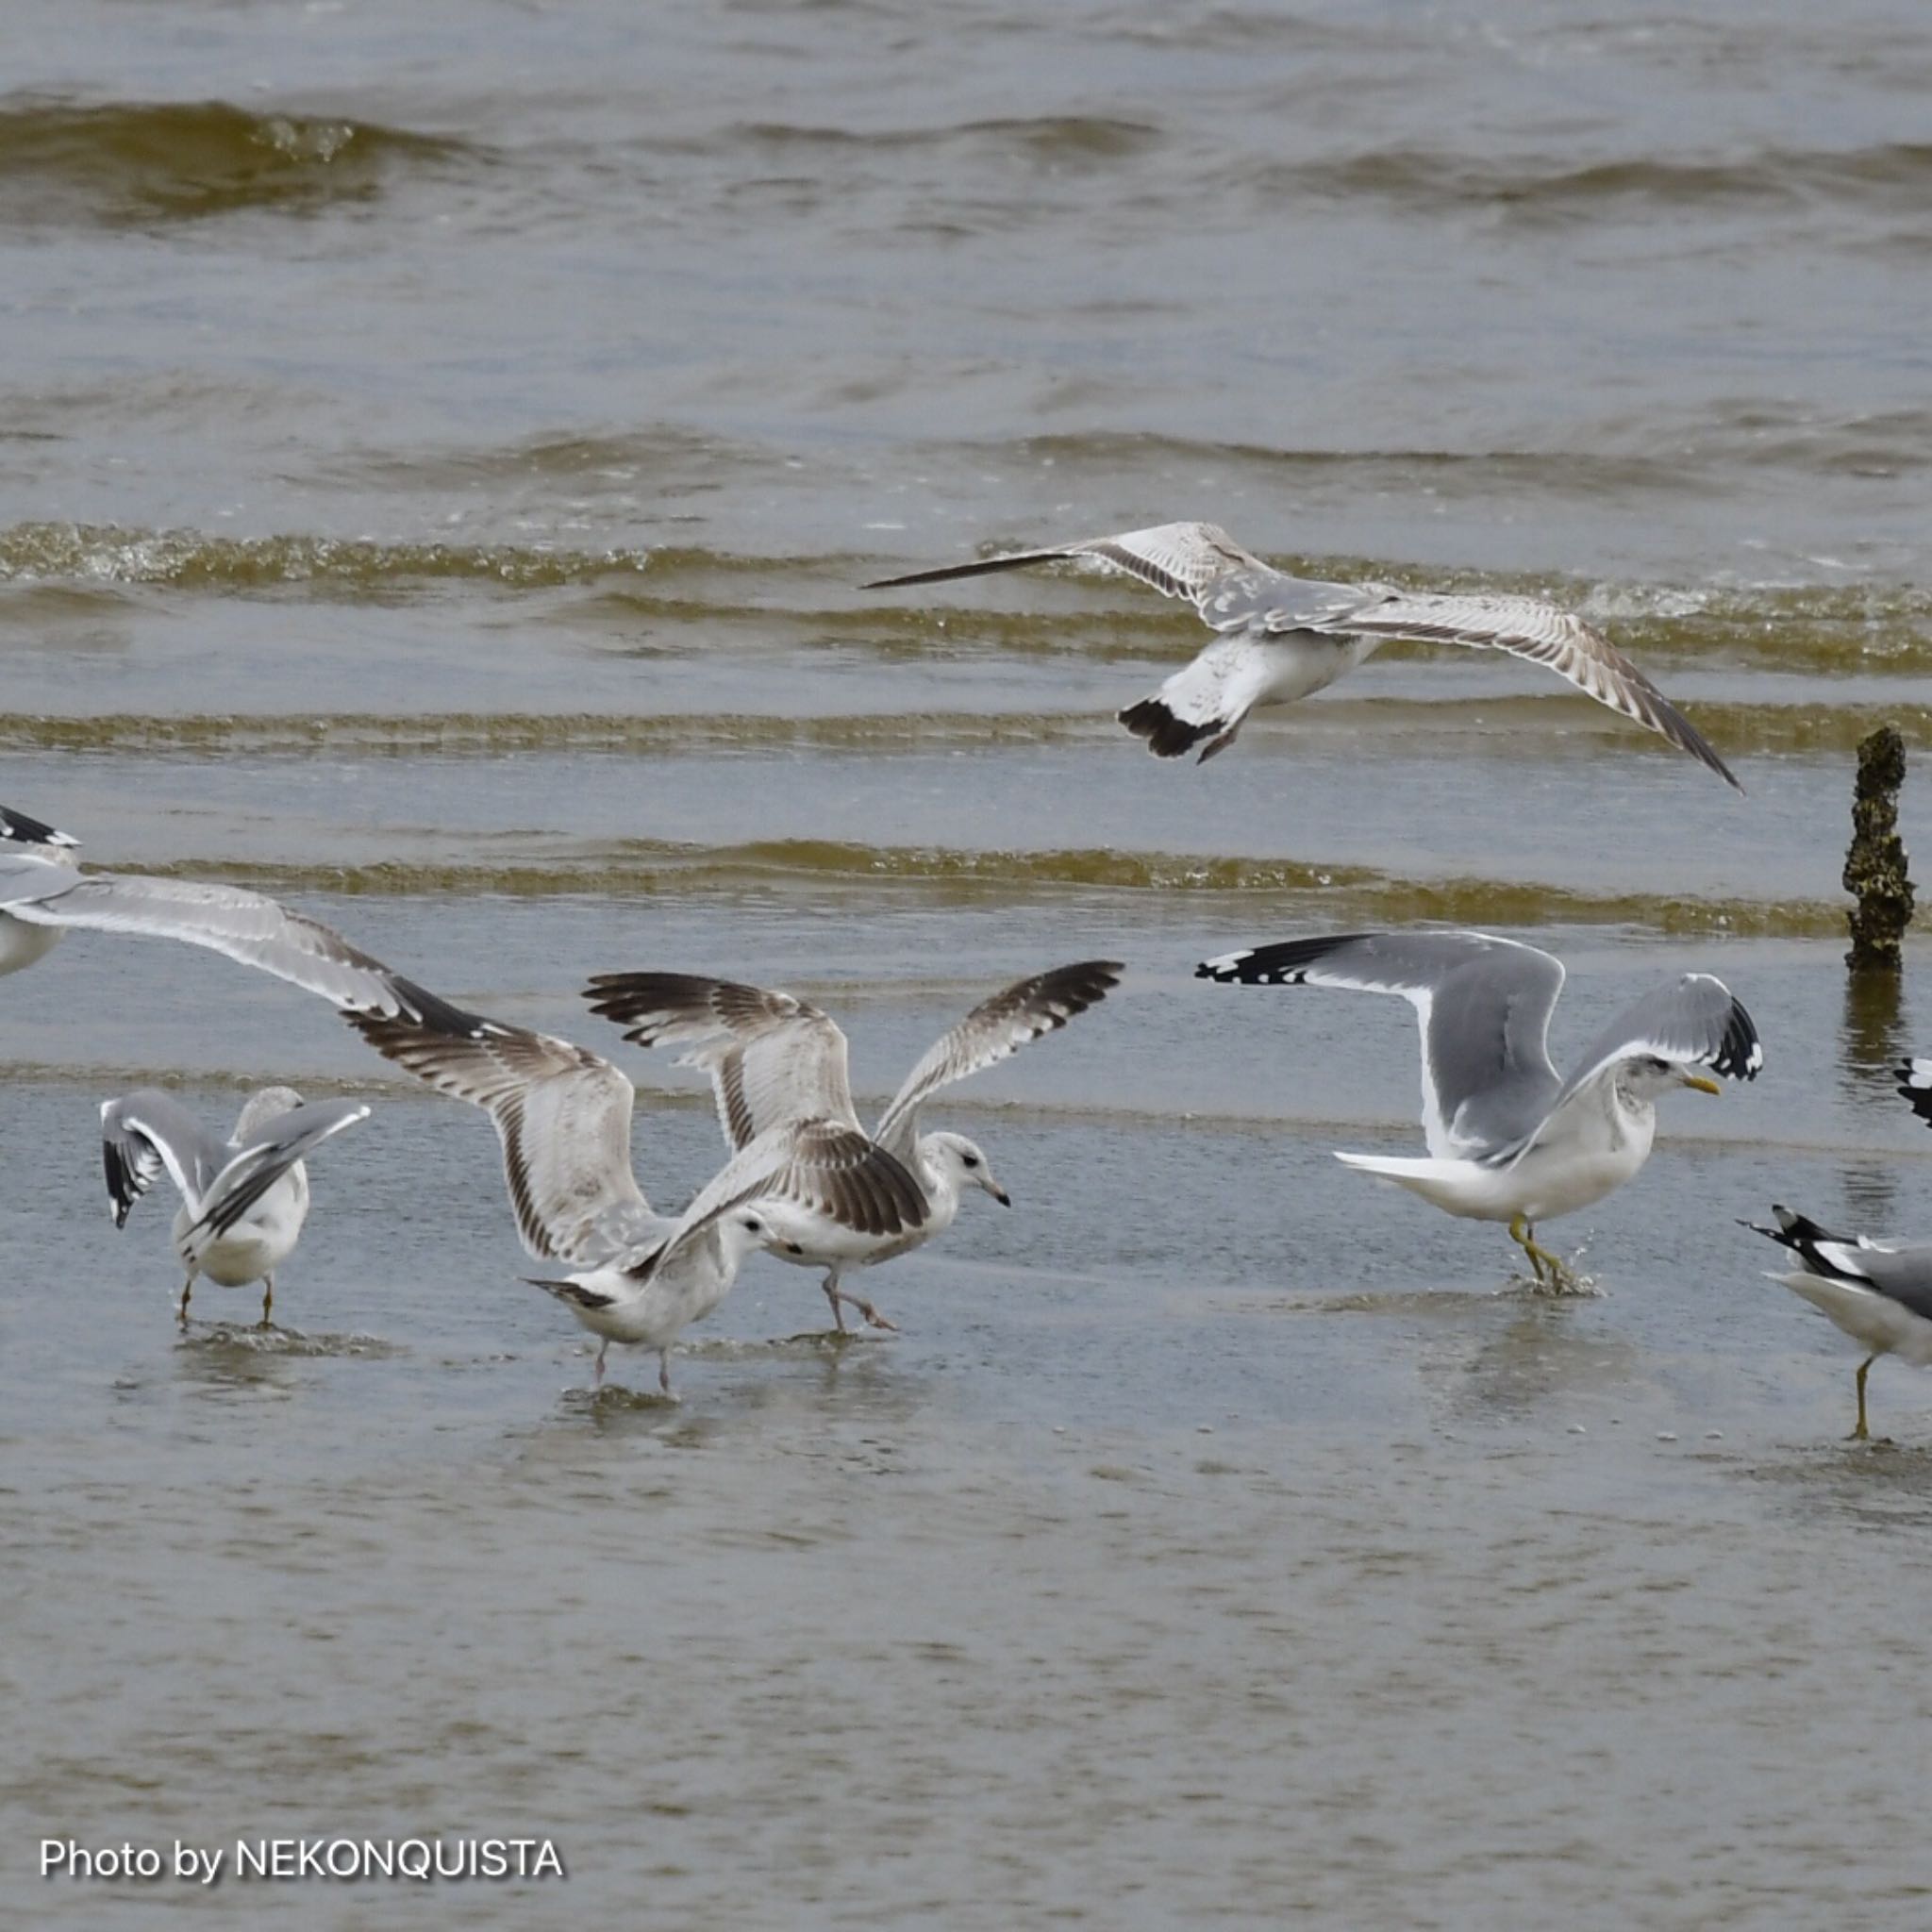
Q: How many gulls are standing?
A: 5